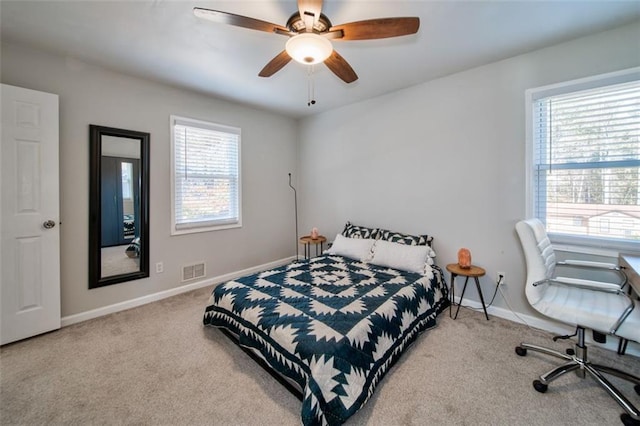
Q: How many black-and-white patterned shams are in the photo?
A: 2